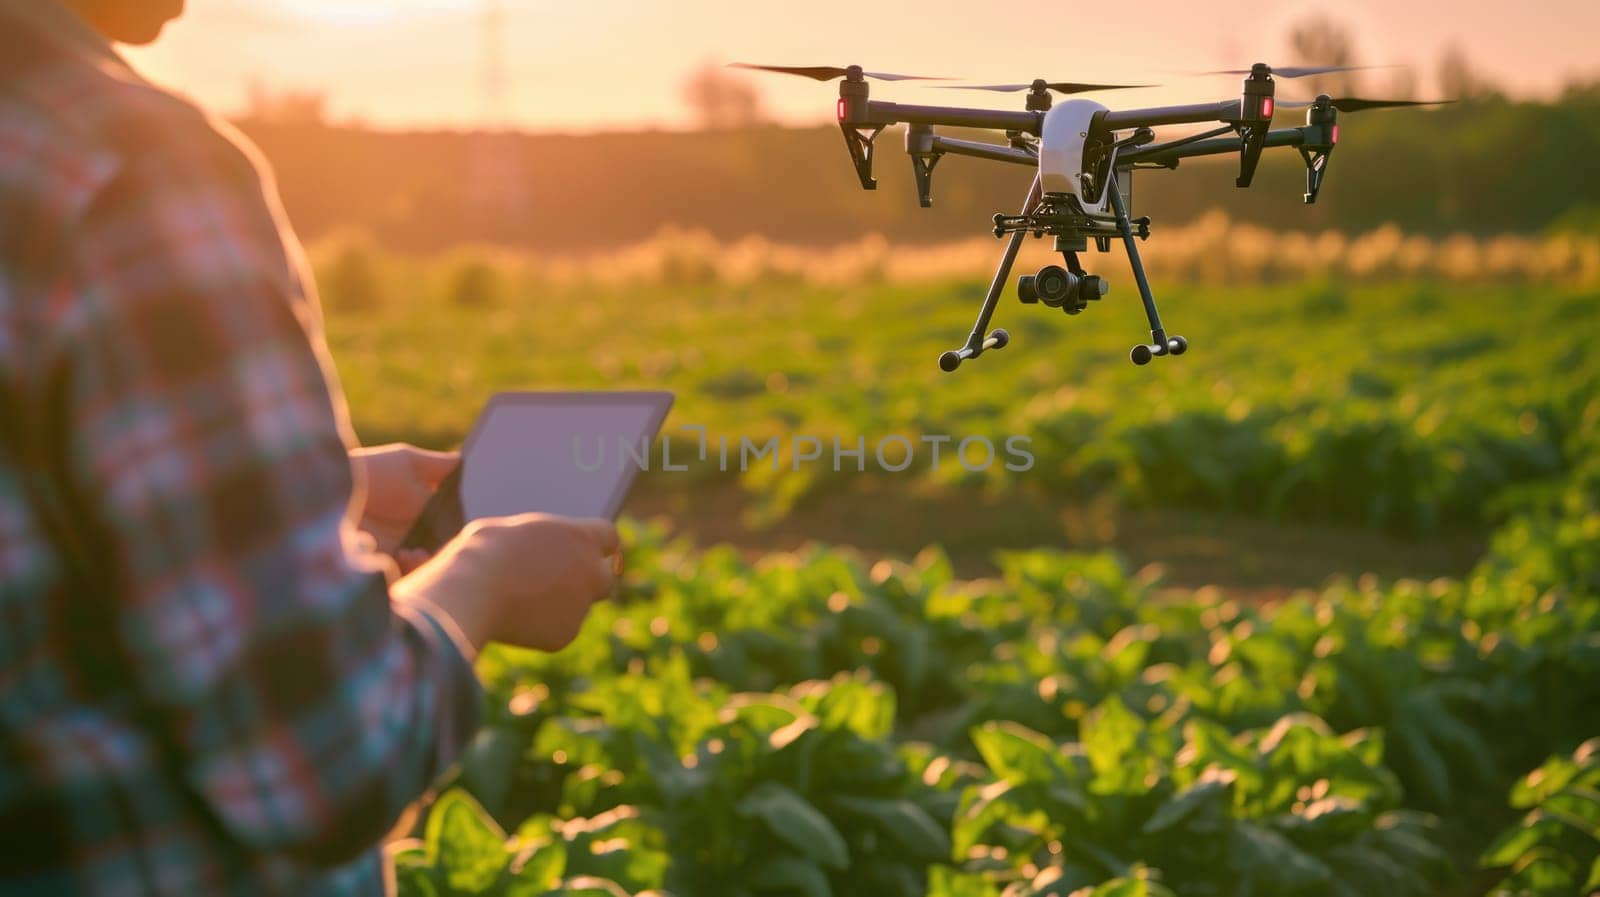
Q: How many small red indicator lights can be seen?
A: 3